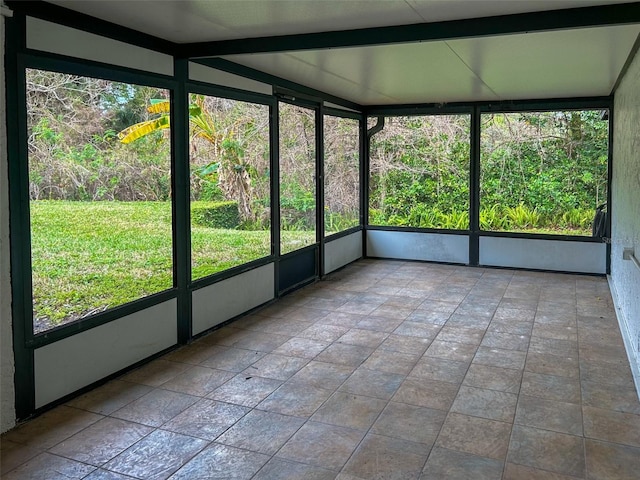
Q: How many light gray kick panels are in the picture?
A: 5